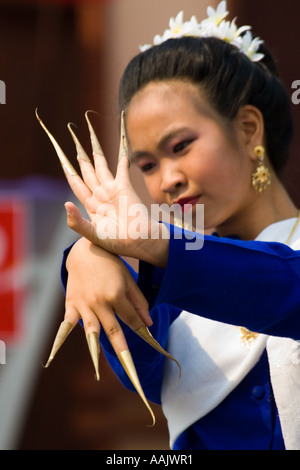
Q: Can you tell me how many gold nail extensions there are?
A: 8